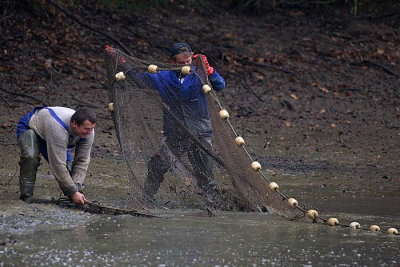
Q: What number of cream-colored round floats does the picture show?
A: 15